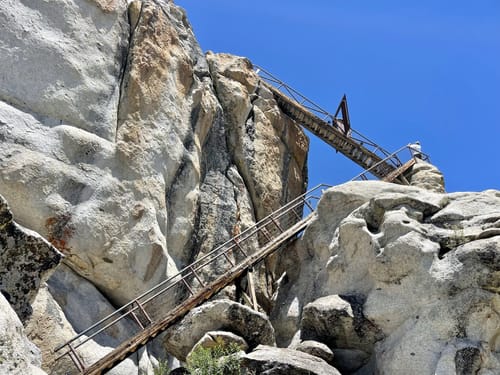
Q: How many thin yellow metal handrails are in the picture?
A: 0